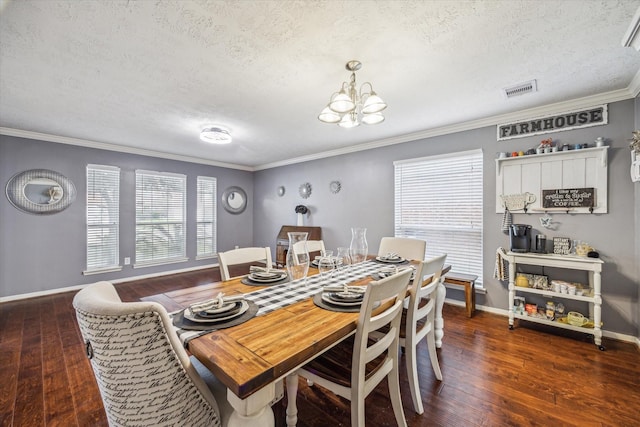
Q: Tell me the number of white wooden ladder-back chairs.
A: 4